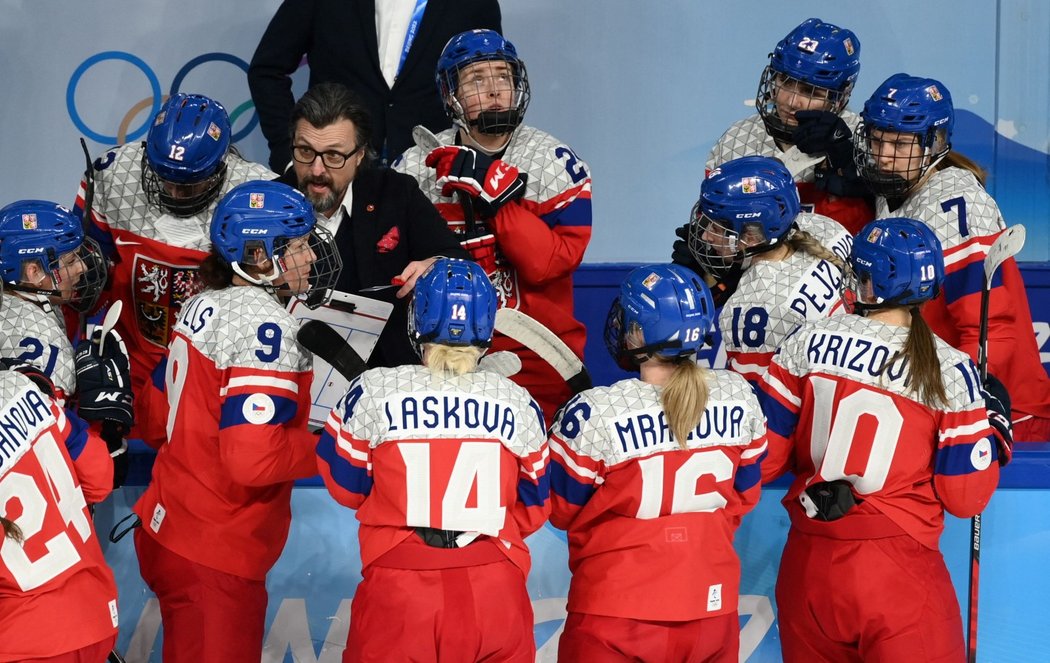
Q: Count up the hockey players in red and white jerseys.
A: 11